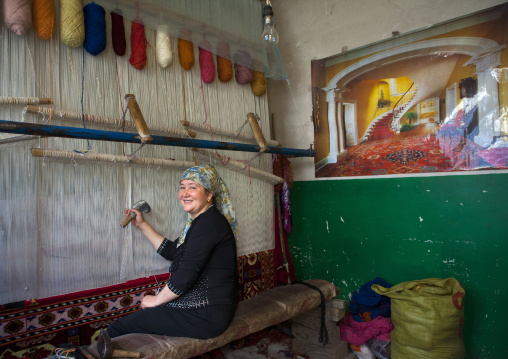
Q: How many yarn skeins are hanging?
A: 12